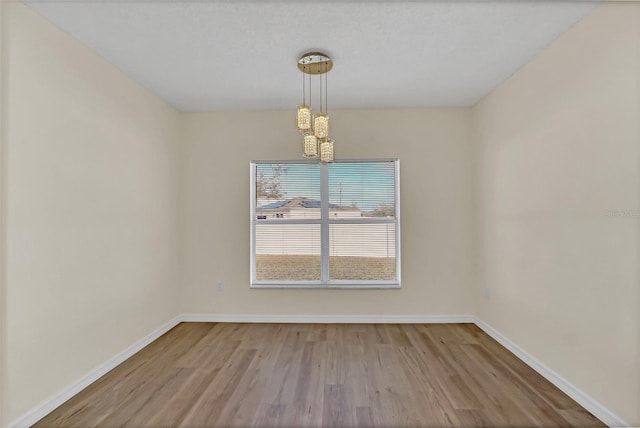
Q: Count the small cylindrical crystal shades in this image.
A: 4